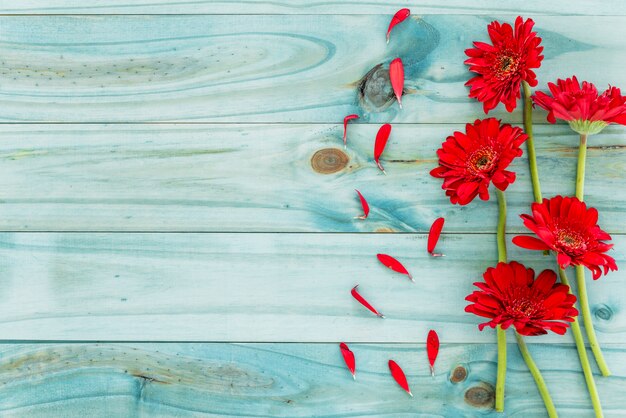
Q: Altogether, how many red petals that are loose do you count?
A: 11